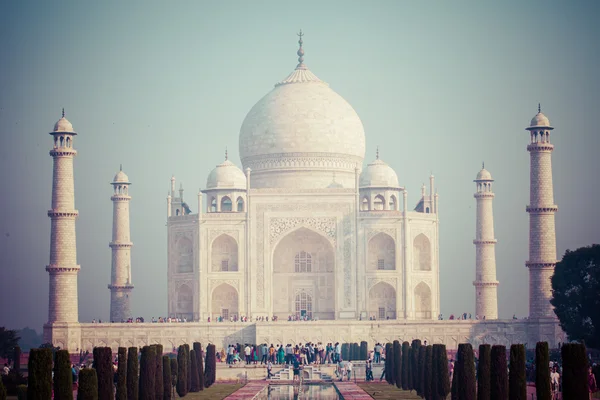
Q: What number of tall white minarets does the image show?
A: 4